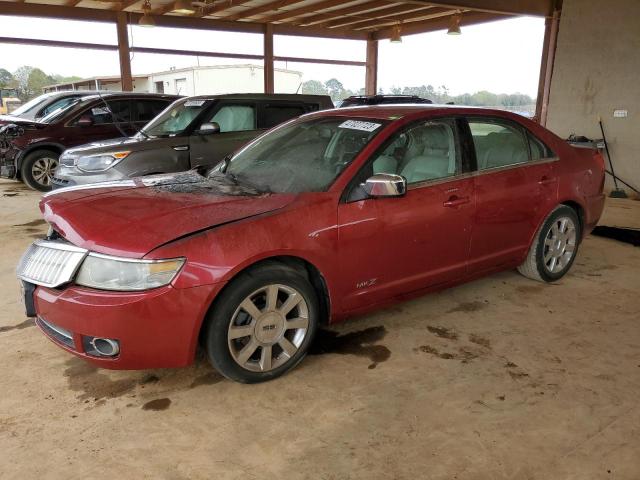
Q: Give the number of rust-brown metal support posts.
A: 4